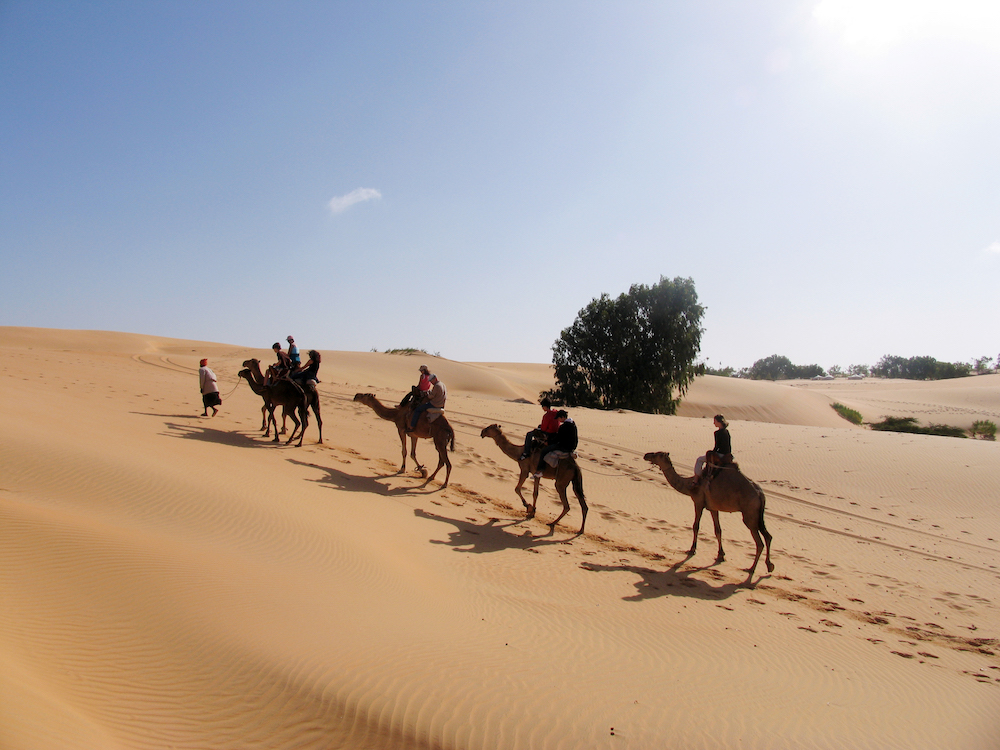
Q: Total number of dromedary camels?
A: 5